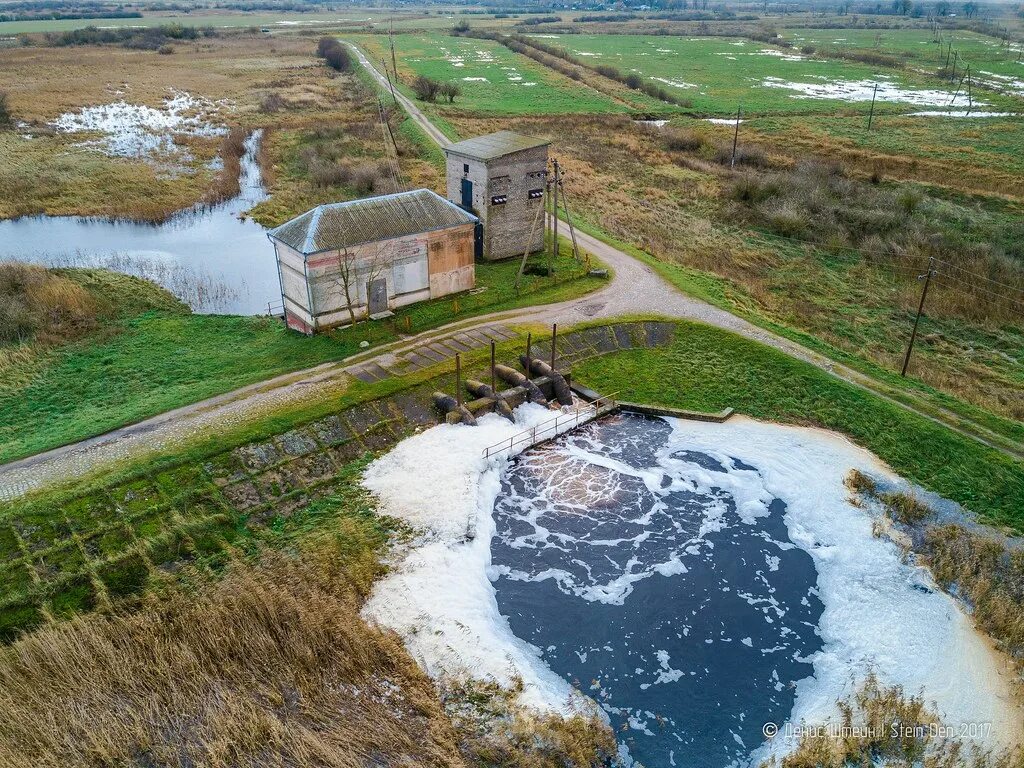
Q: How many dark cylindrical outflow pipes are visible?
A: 4